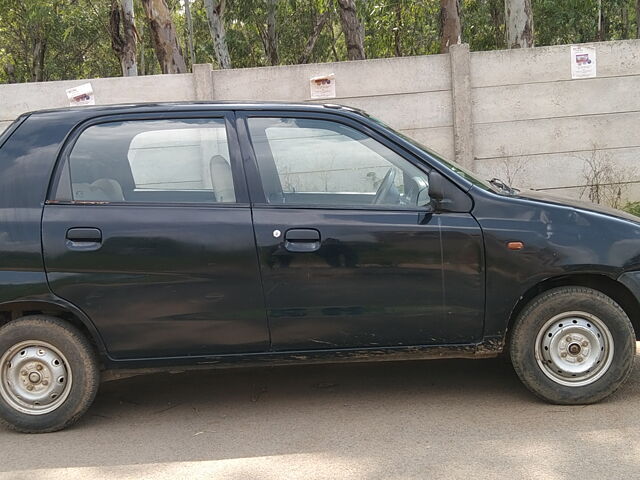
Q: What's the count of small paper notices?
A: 3